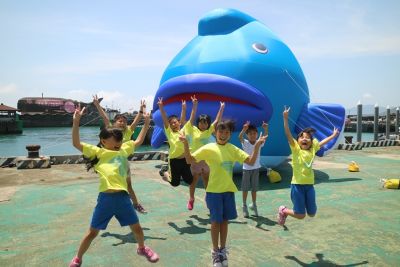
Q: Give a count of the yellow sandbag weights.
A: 3